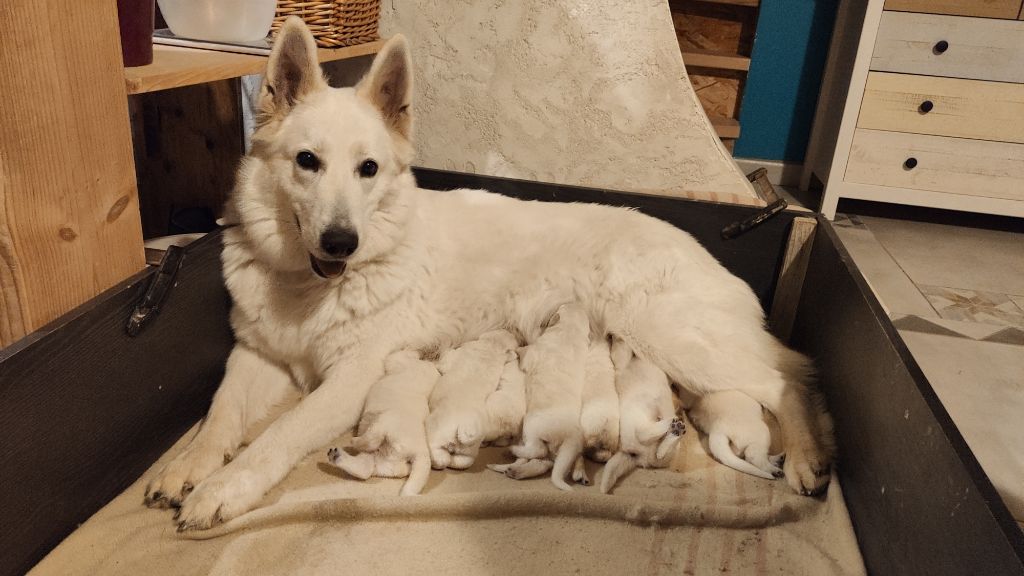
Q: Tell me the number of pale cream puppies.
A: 7